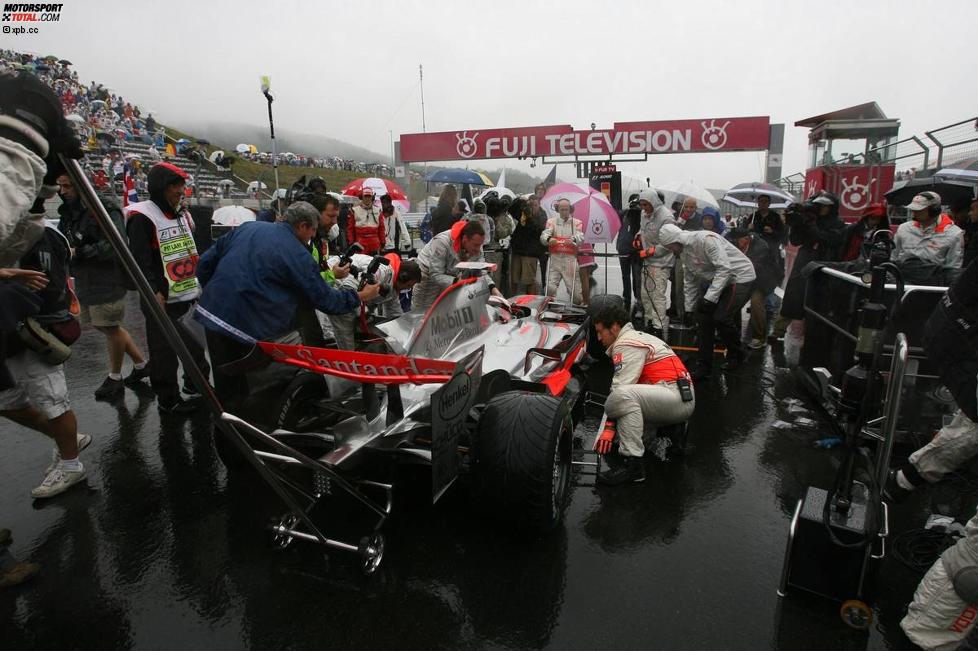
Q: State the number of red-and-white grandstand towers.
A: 1